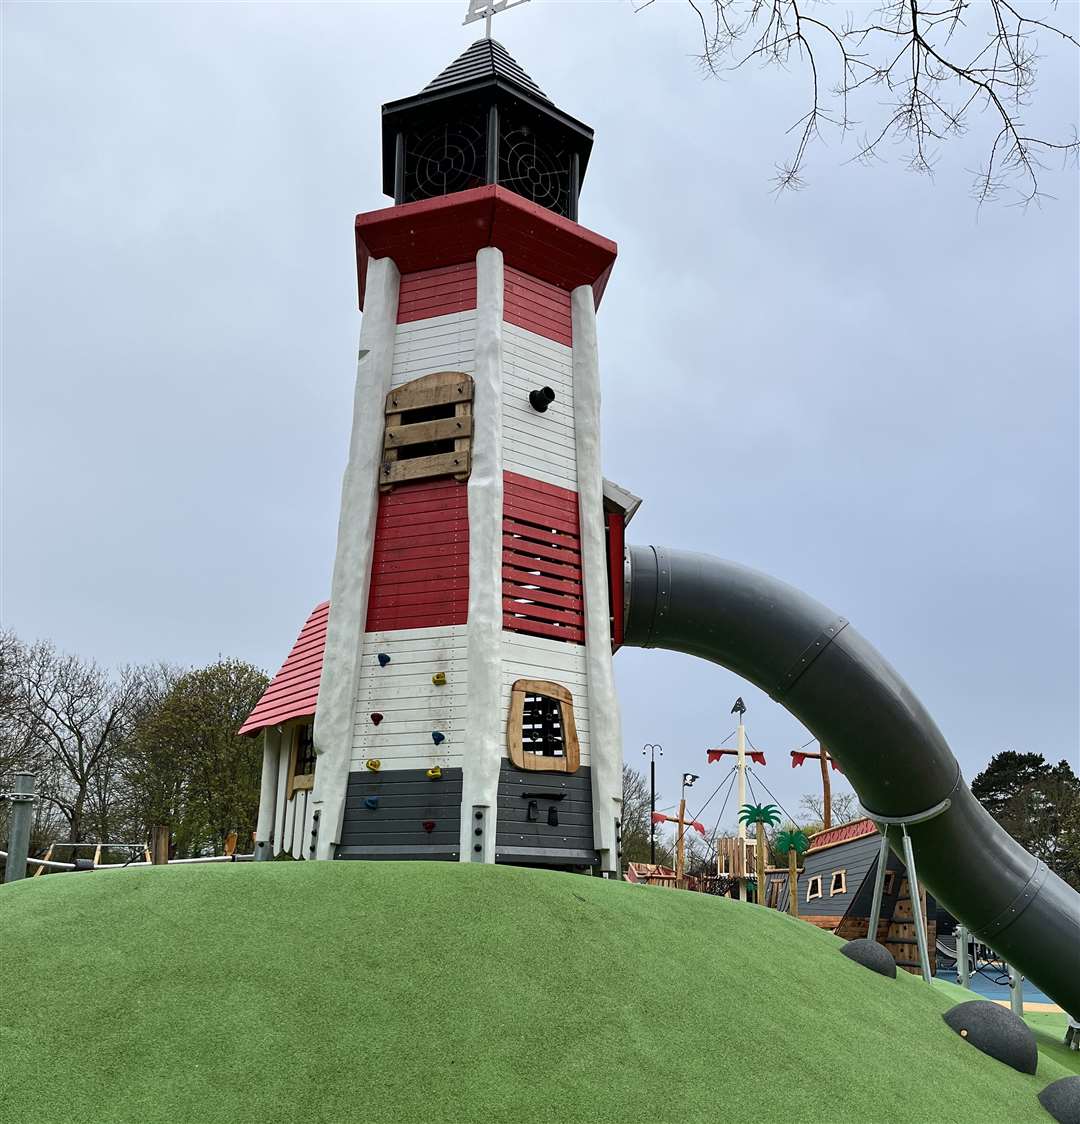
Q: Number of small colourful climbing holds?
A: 8